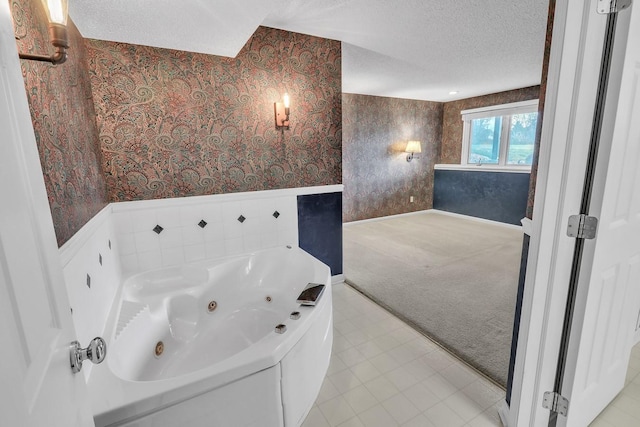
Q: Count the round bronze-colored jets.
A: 3